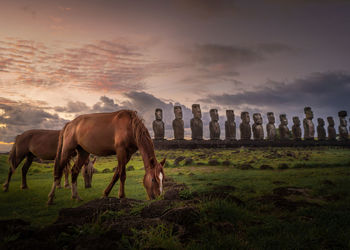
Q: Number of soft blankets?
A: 0